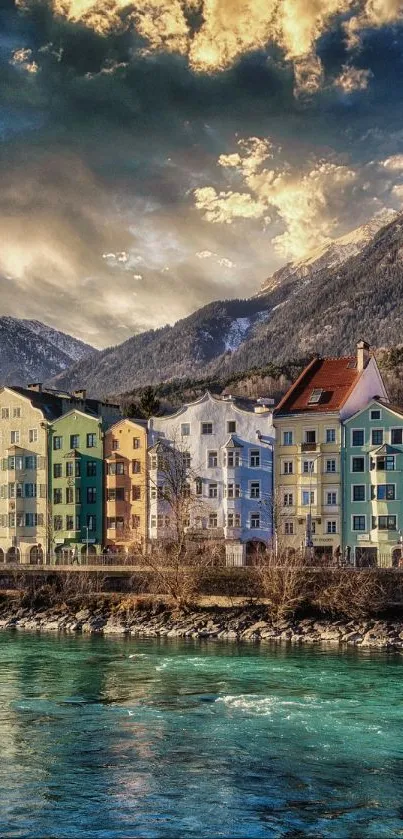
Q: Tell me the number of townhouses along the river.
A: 6